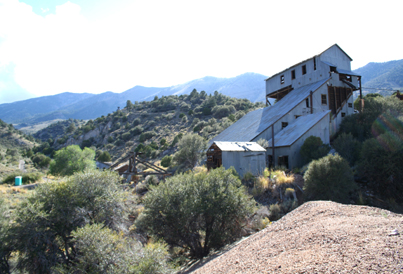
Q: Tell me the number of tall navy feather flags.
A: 0